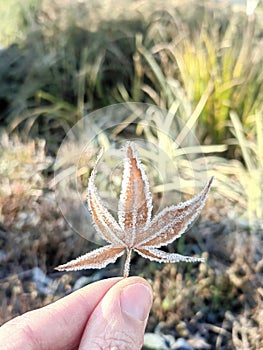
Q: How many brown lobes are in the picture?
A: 5